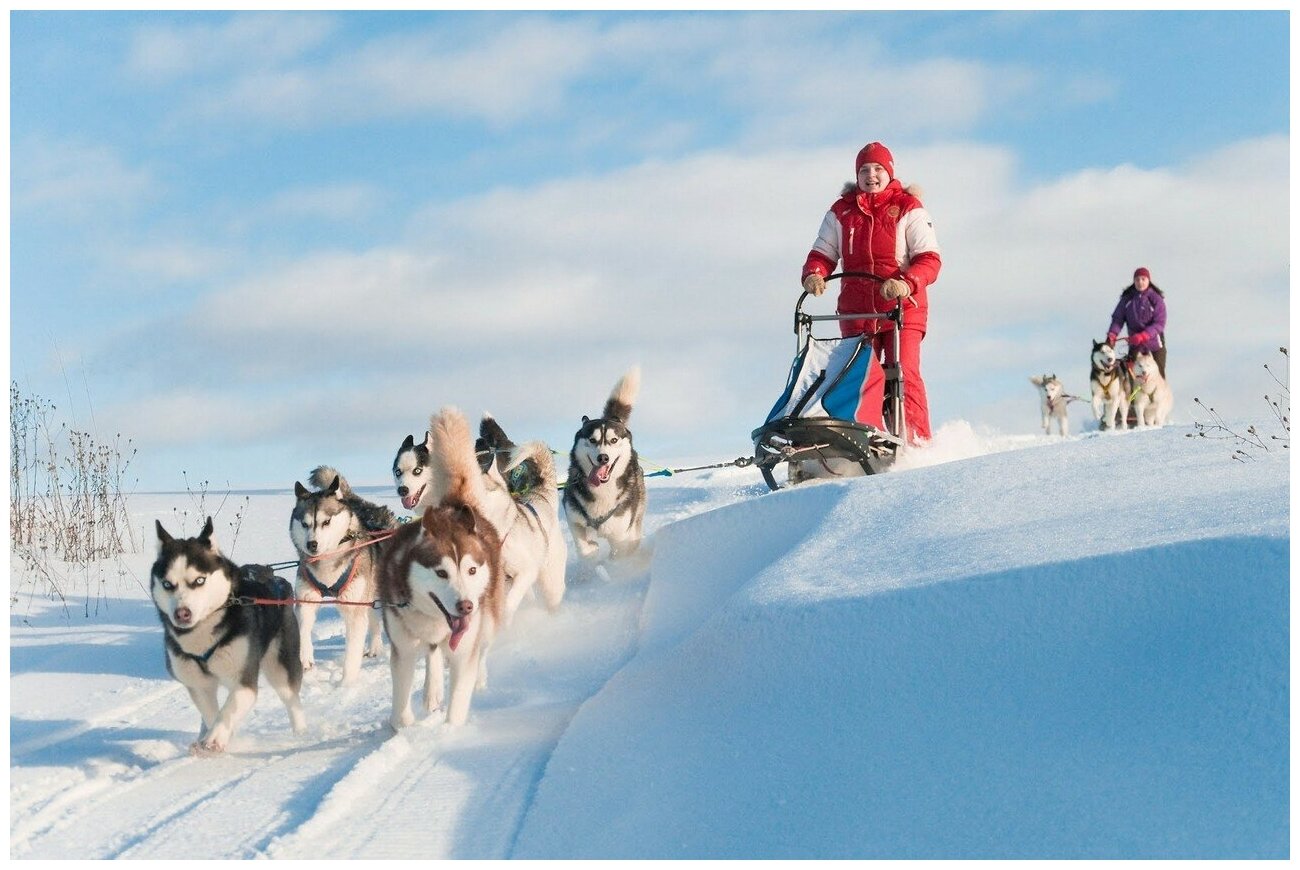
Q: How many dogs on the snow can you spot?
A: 9